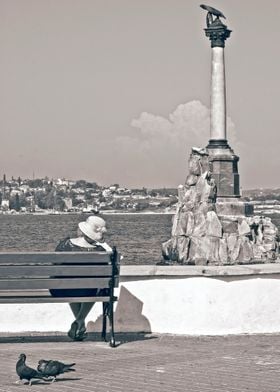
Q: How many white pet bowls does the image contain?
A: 0